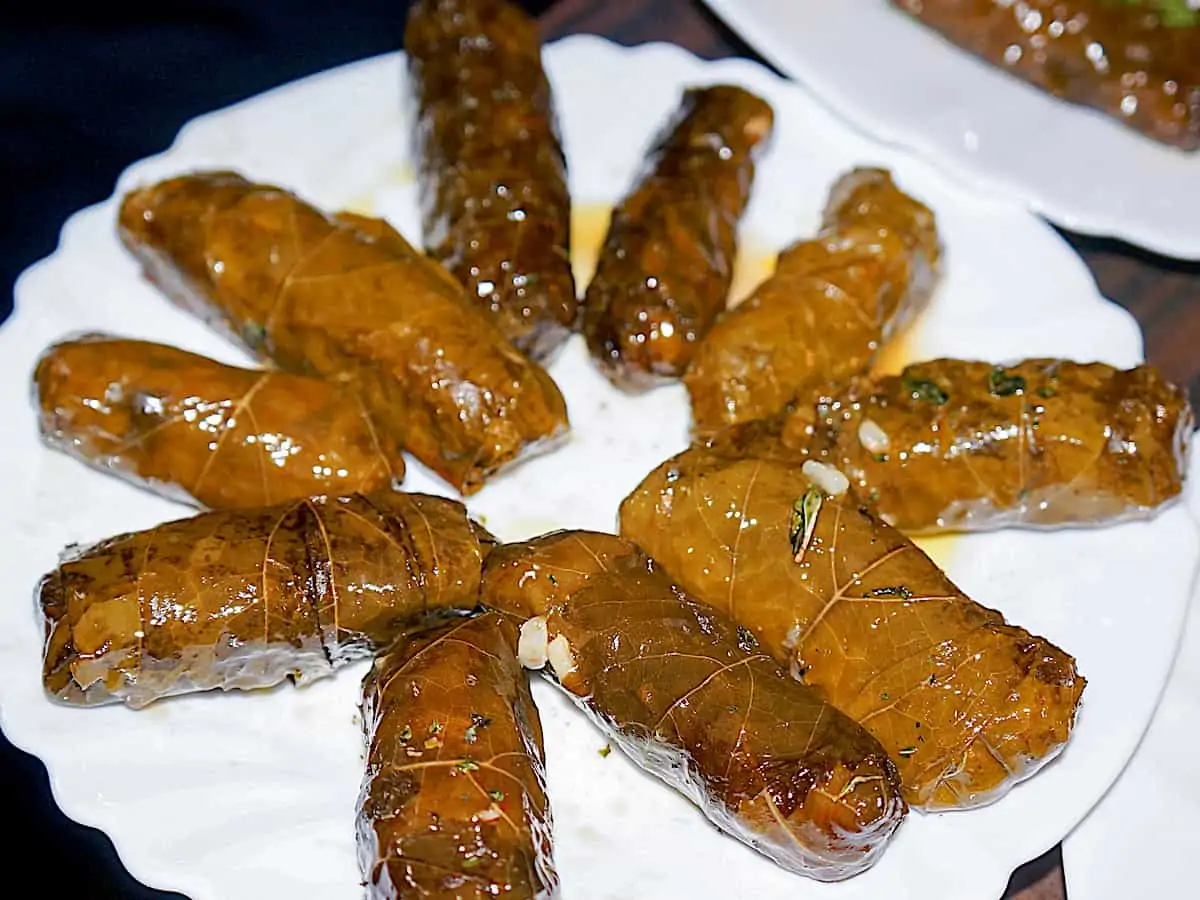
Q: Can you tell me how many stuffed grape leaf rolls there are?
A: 10